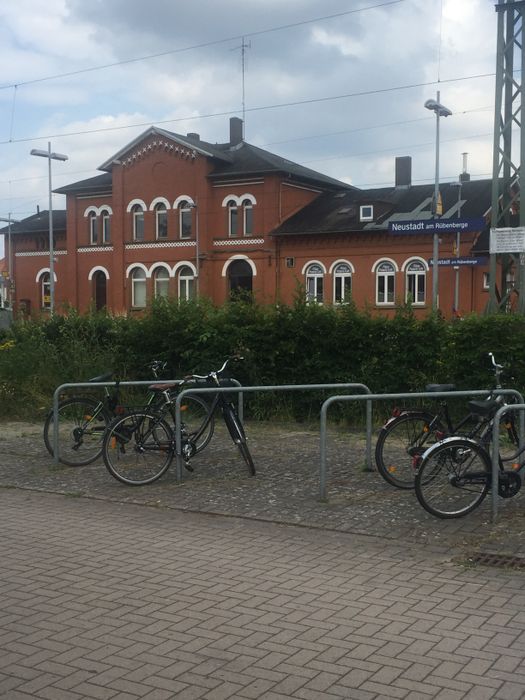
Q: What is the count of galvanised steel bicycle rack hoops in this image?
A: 4